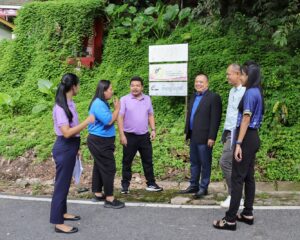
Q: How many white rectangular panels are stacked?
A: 3